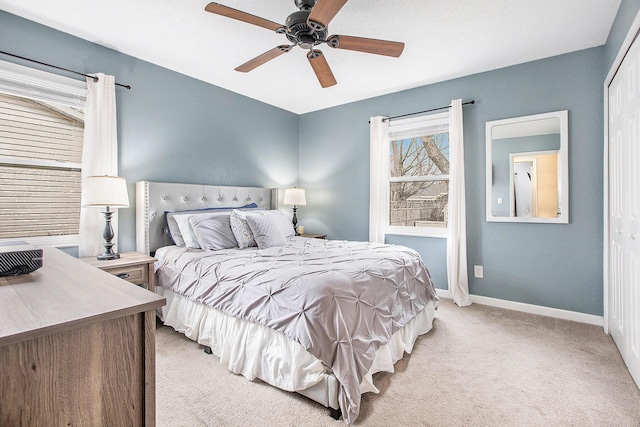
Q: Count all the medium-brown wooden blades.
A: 5